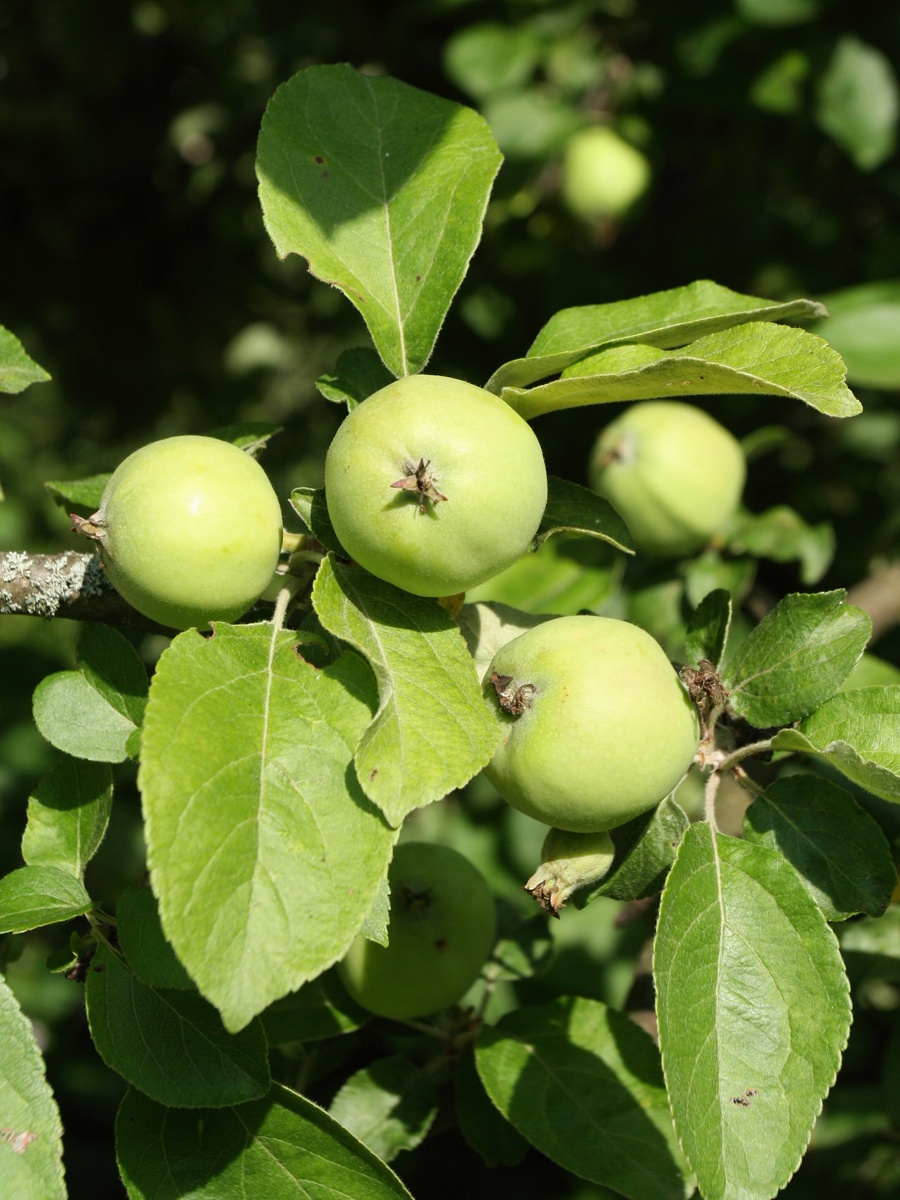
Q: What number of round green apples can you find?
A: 6